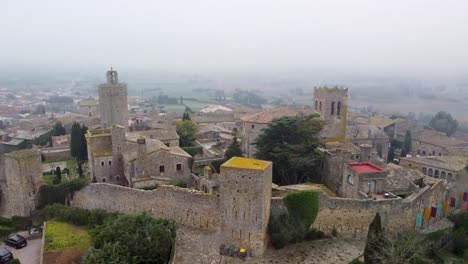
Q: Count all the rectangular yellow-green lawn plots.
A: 1